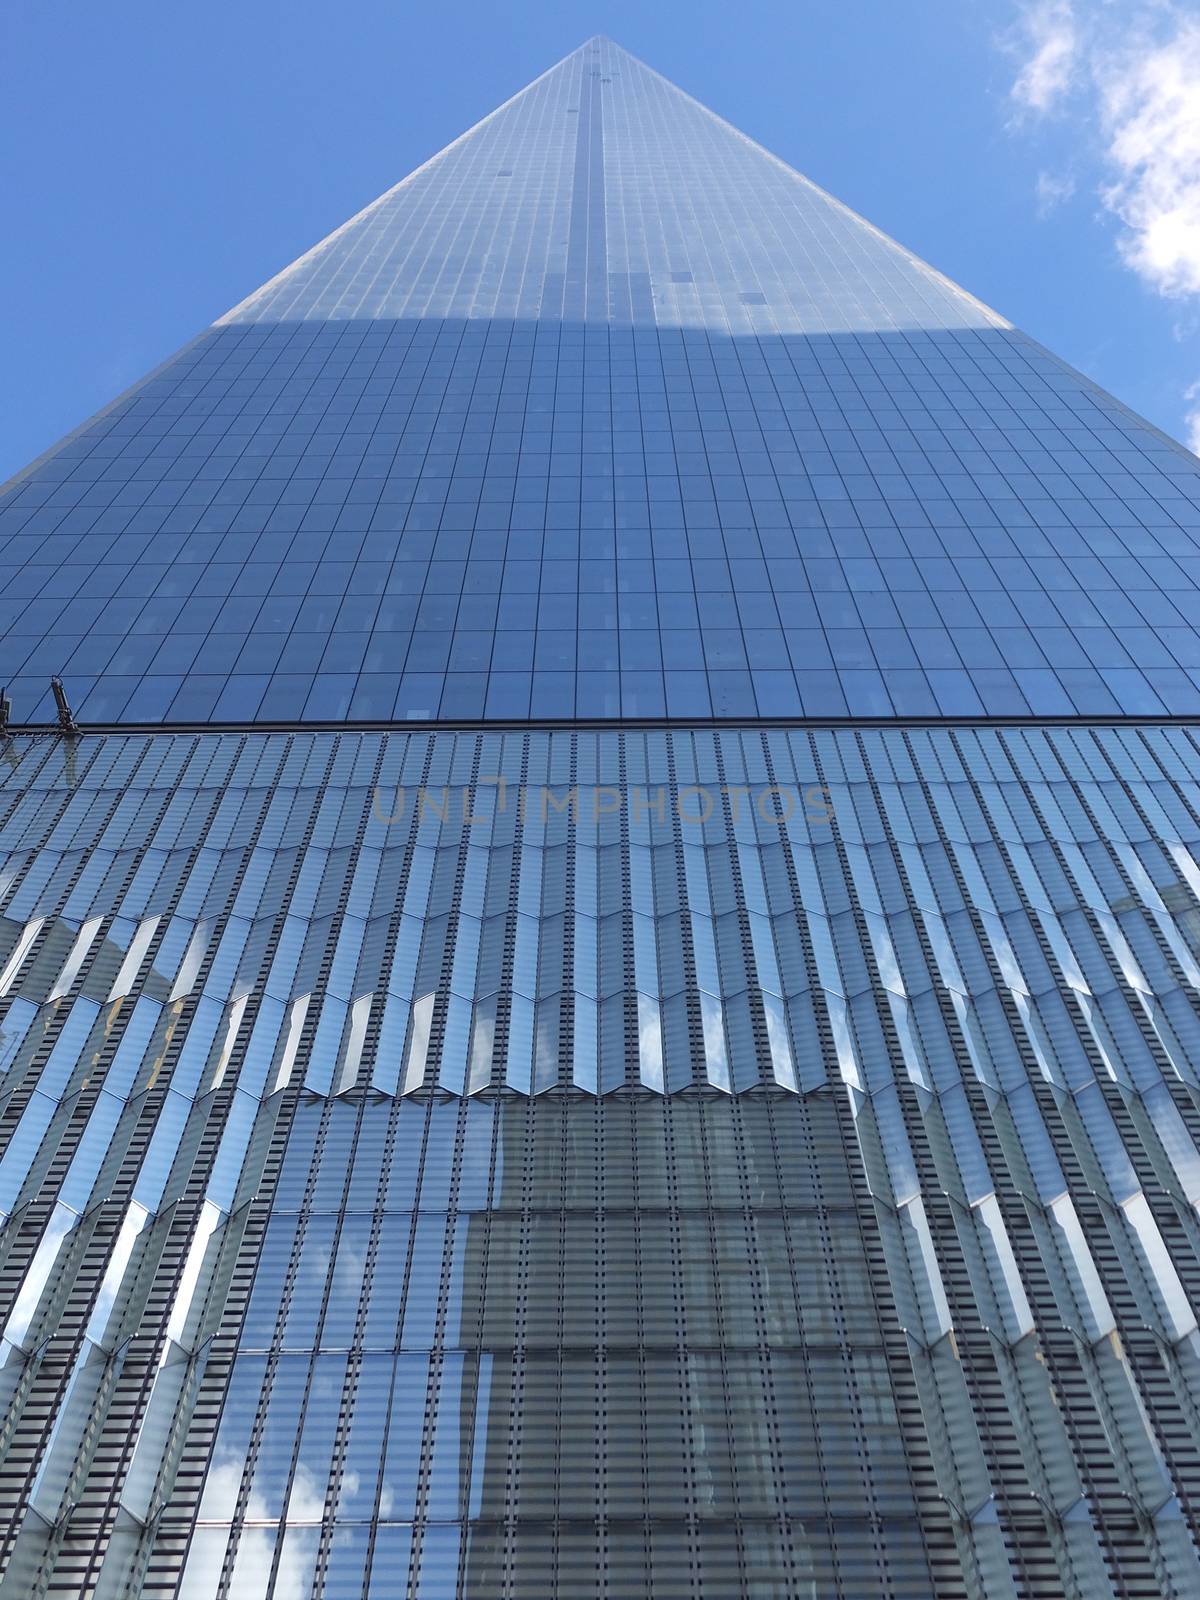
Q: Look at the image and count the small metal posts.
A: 2